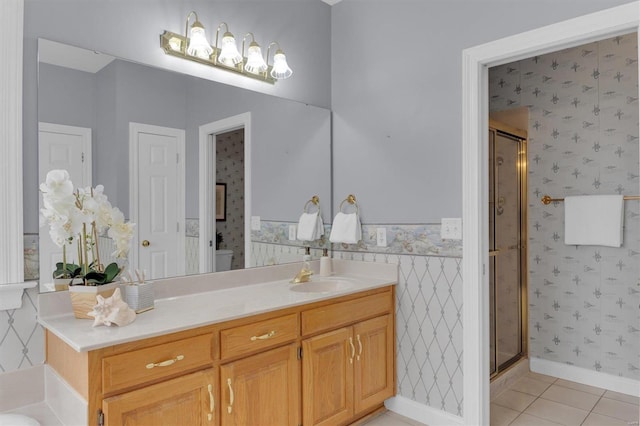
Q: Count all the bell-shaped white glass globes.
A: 4